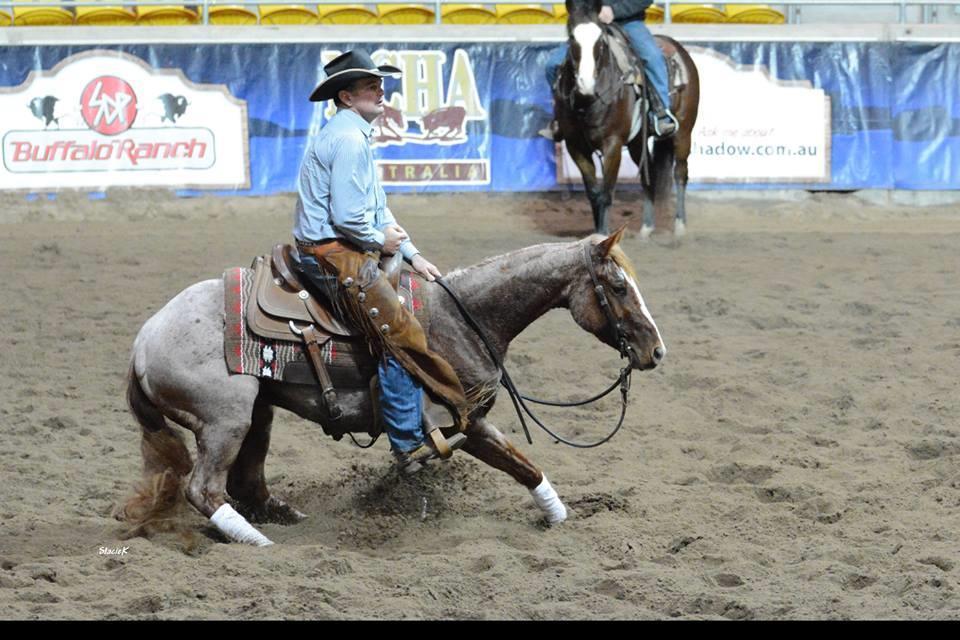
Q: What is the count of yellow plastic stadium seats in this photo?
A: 14